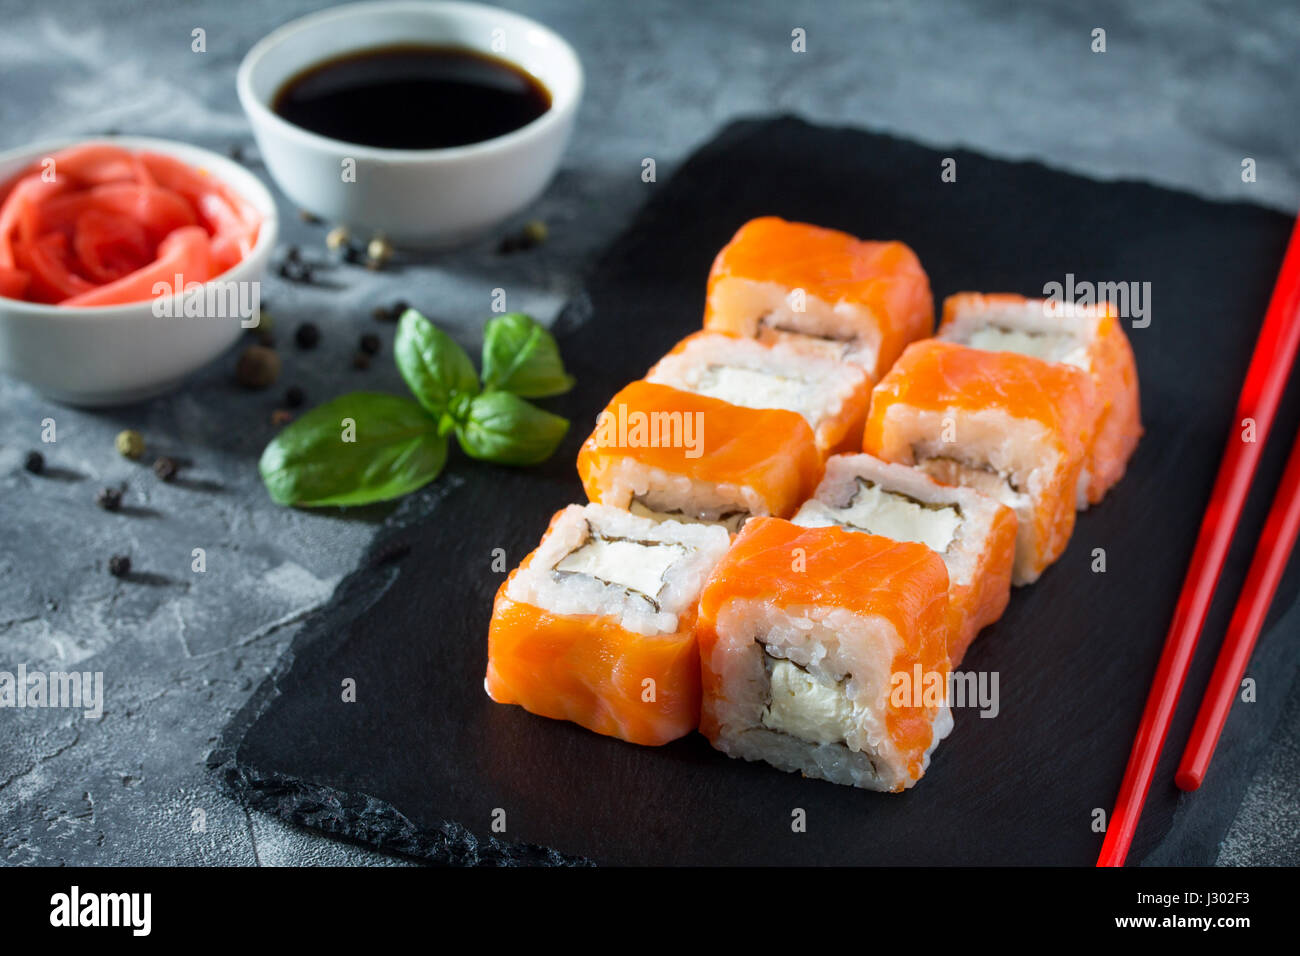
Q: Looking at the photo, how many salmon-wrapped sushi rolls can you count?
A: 8